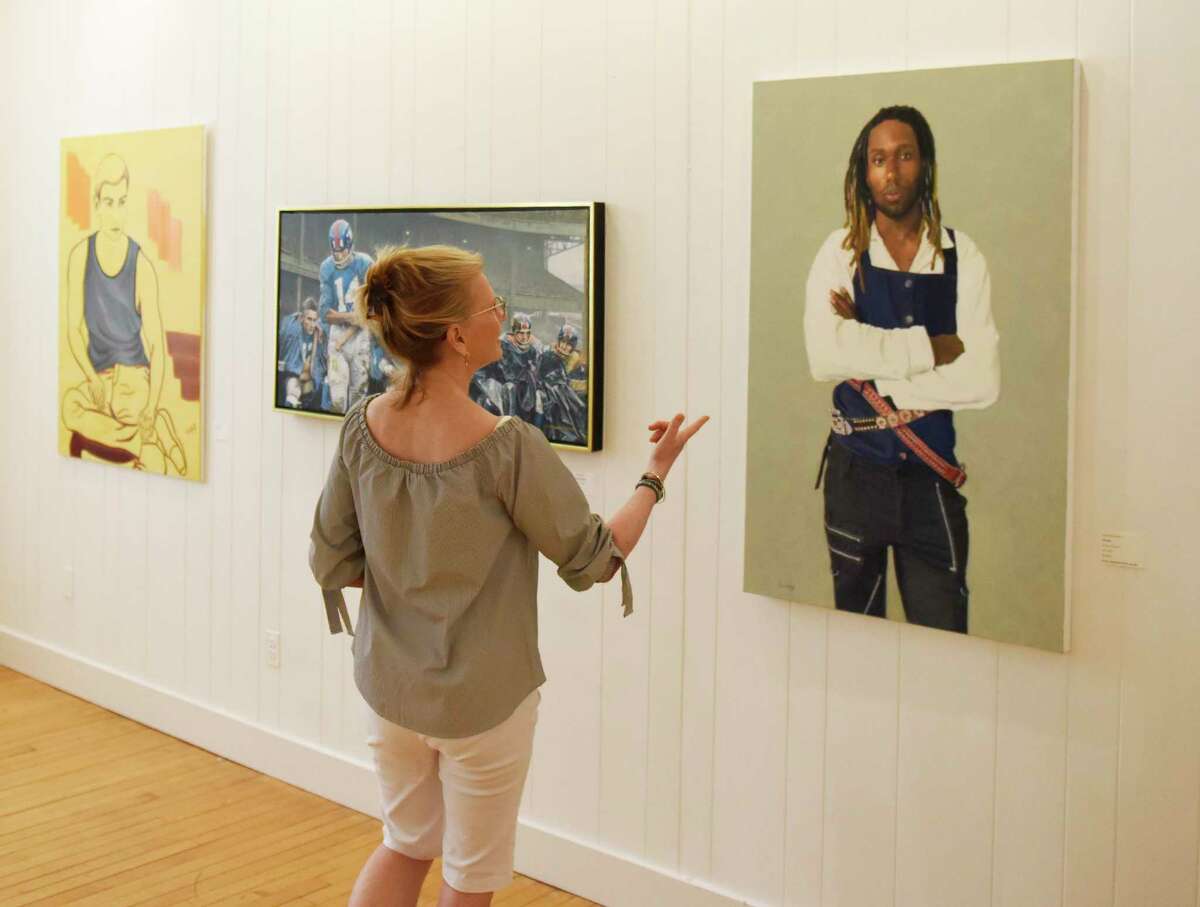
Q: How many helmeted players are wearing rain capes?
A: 2